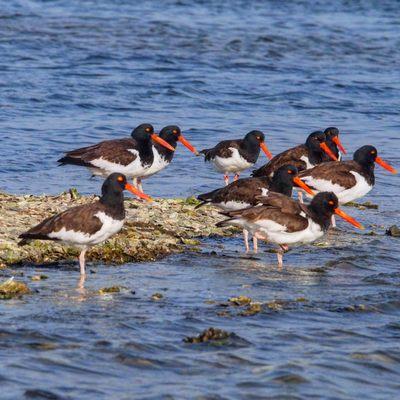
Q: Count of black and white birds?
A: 9